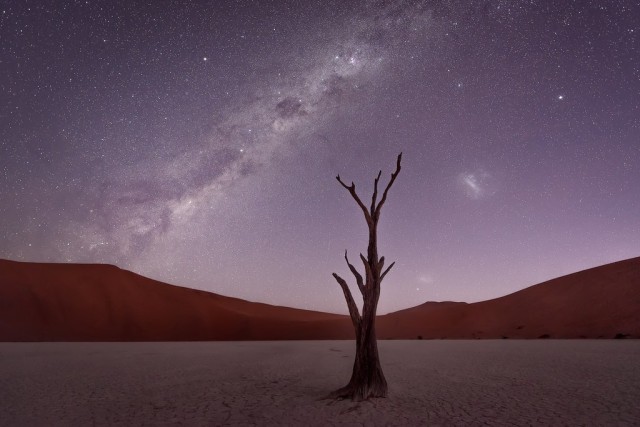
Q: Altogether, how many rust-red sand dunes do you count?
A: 2